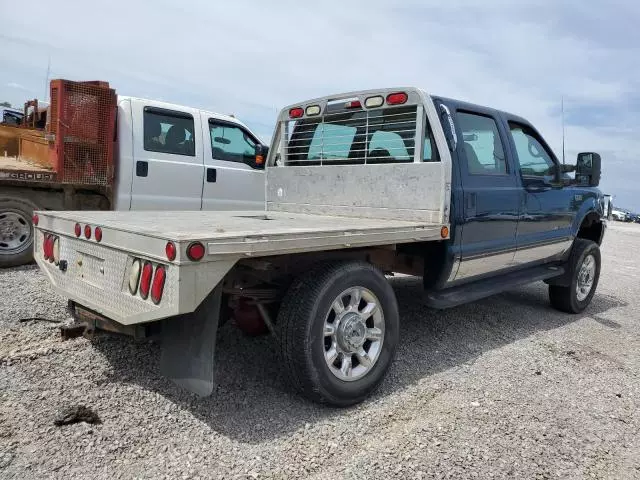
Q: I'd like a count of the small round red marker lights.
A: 6